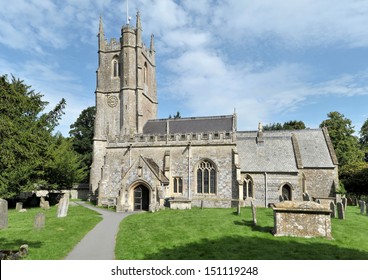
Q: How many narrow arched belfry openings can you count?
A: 2